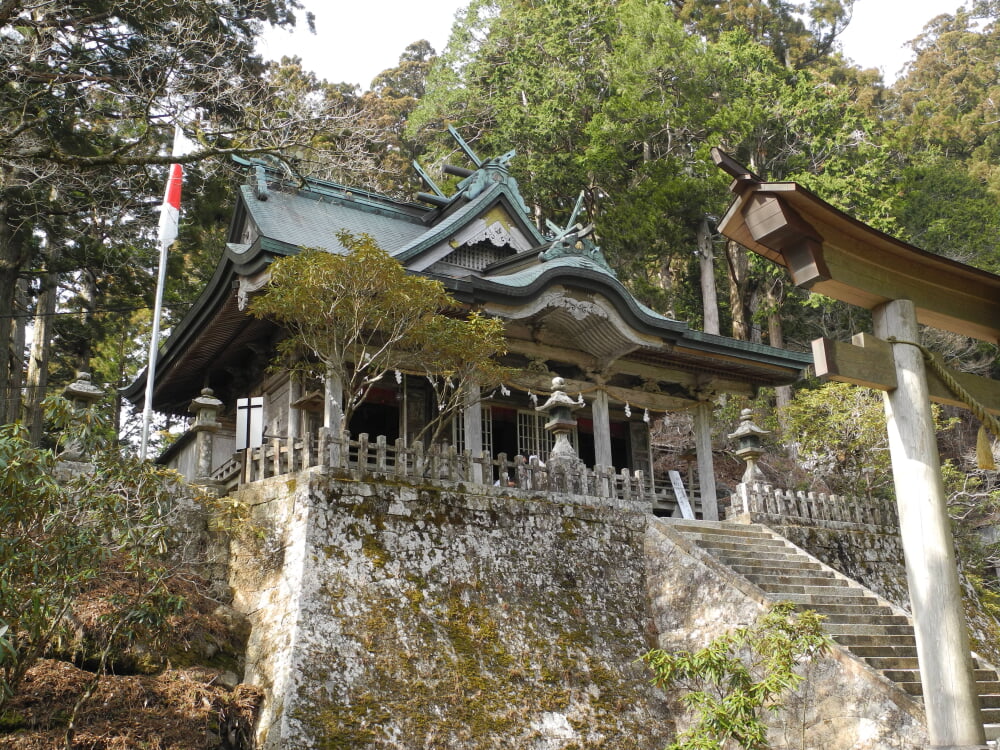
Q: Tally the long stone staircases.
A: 1